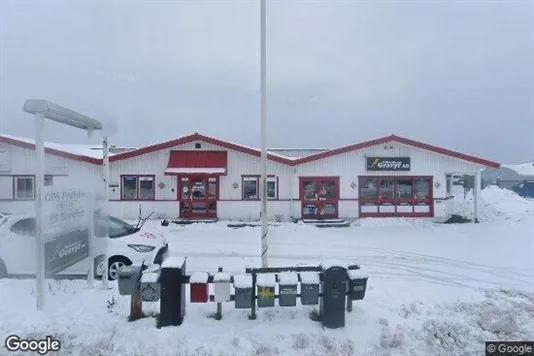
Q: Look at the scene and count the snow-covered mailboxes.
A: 11